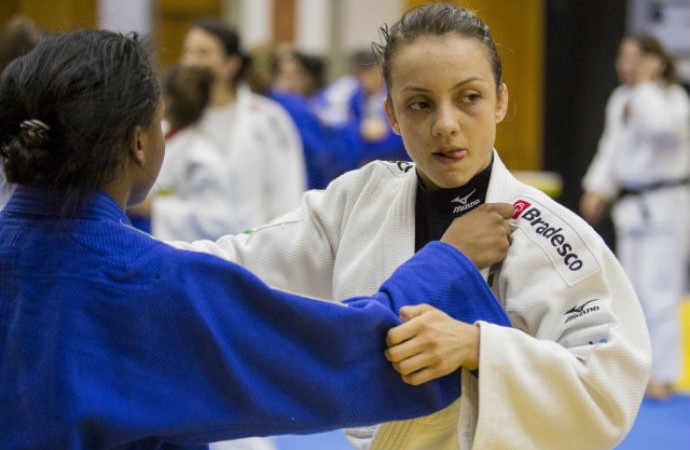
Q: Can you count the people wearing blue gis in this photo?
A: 3